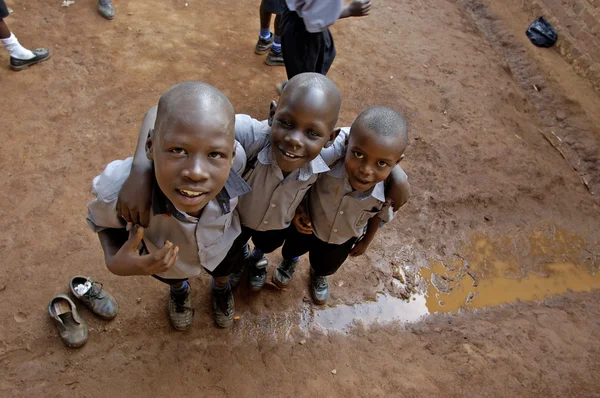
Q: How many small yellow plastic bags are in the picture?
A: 0